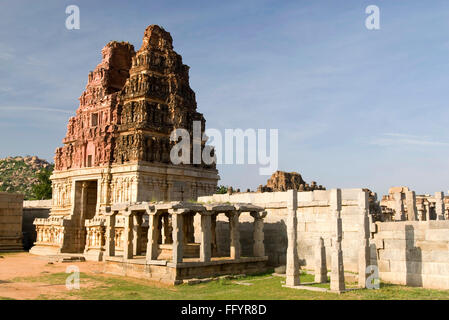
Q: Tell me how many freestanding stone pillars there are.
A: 4